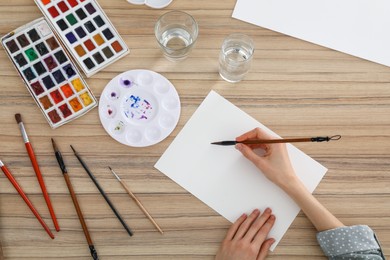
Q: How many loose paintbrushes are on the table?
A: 5